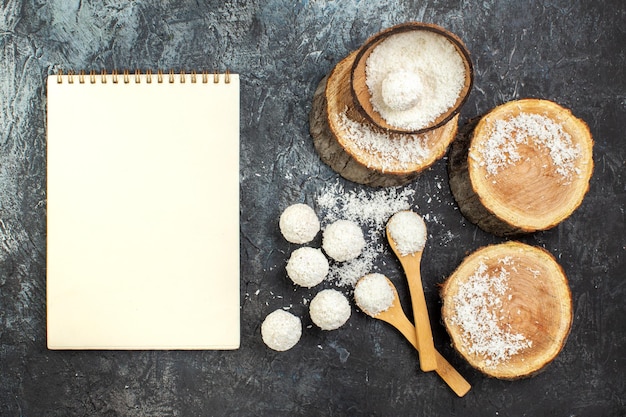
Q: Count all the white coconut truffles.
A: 6